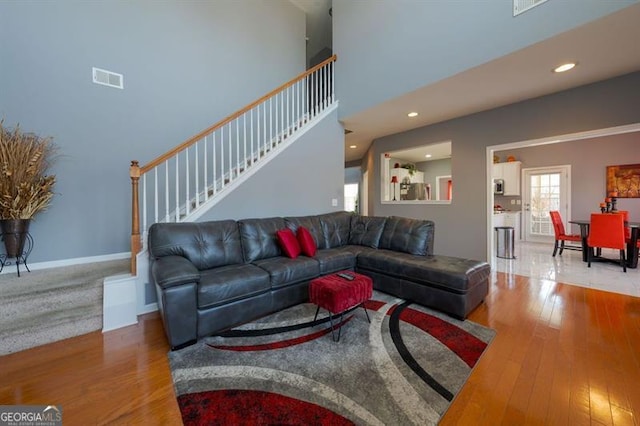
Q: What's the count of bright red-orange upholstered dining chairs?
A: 3